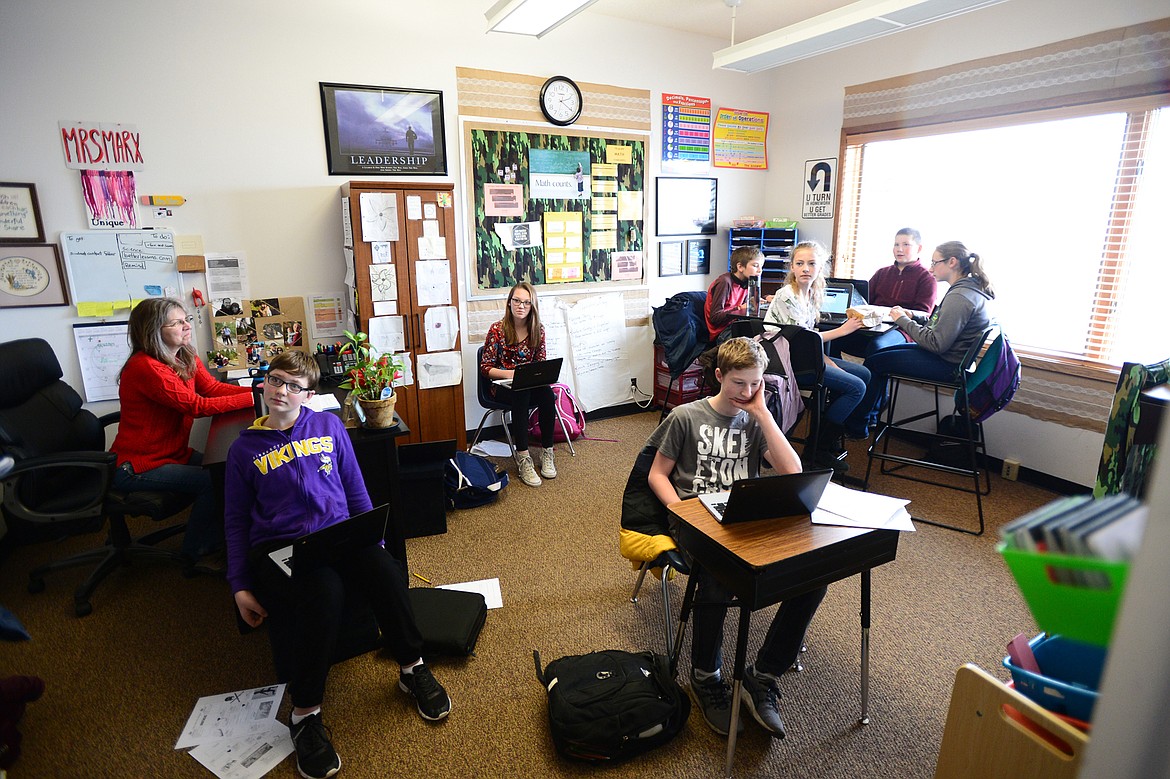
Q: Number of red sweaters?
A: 1